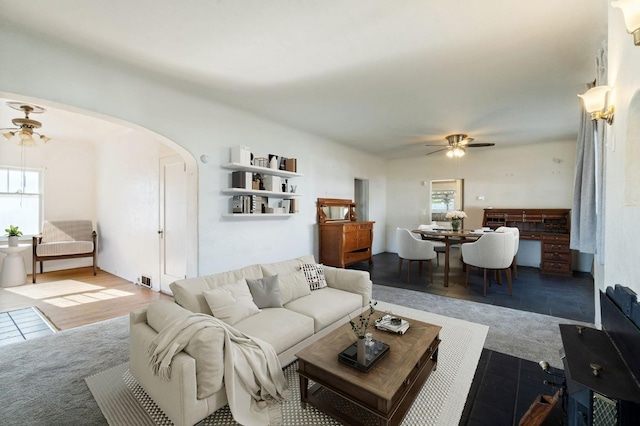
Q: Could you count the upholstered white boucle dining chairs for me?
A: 4